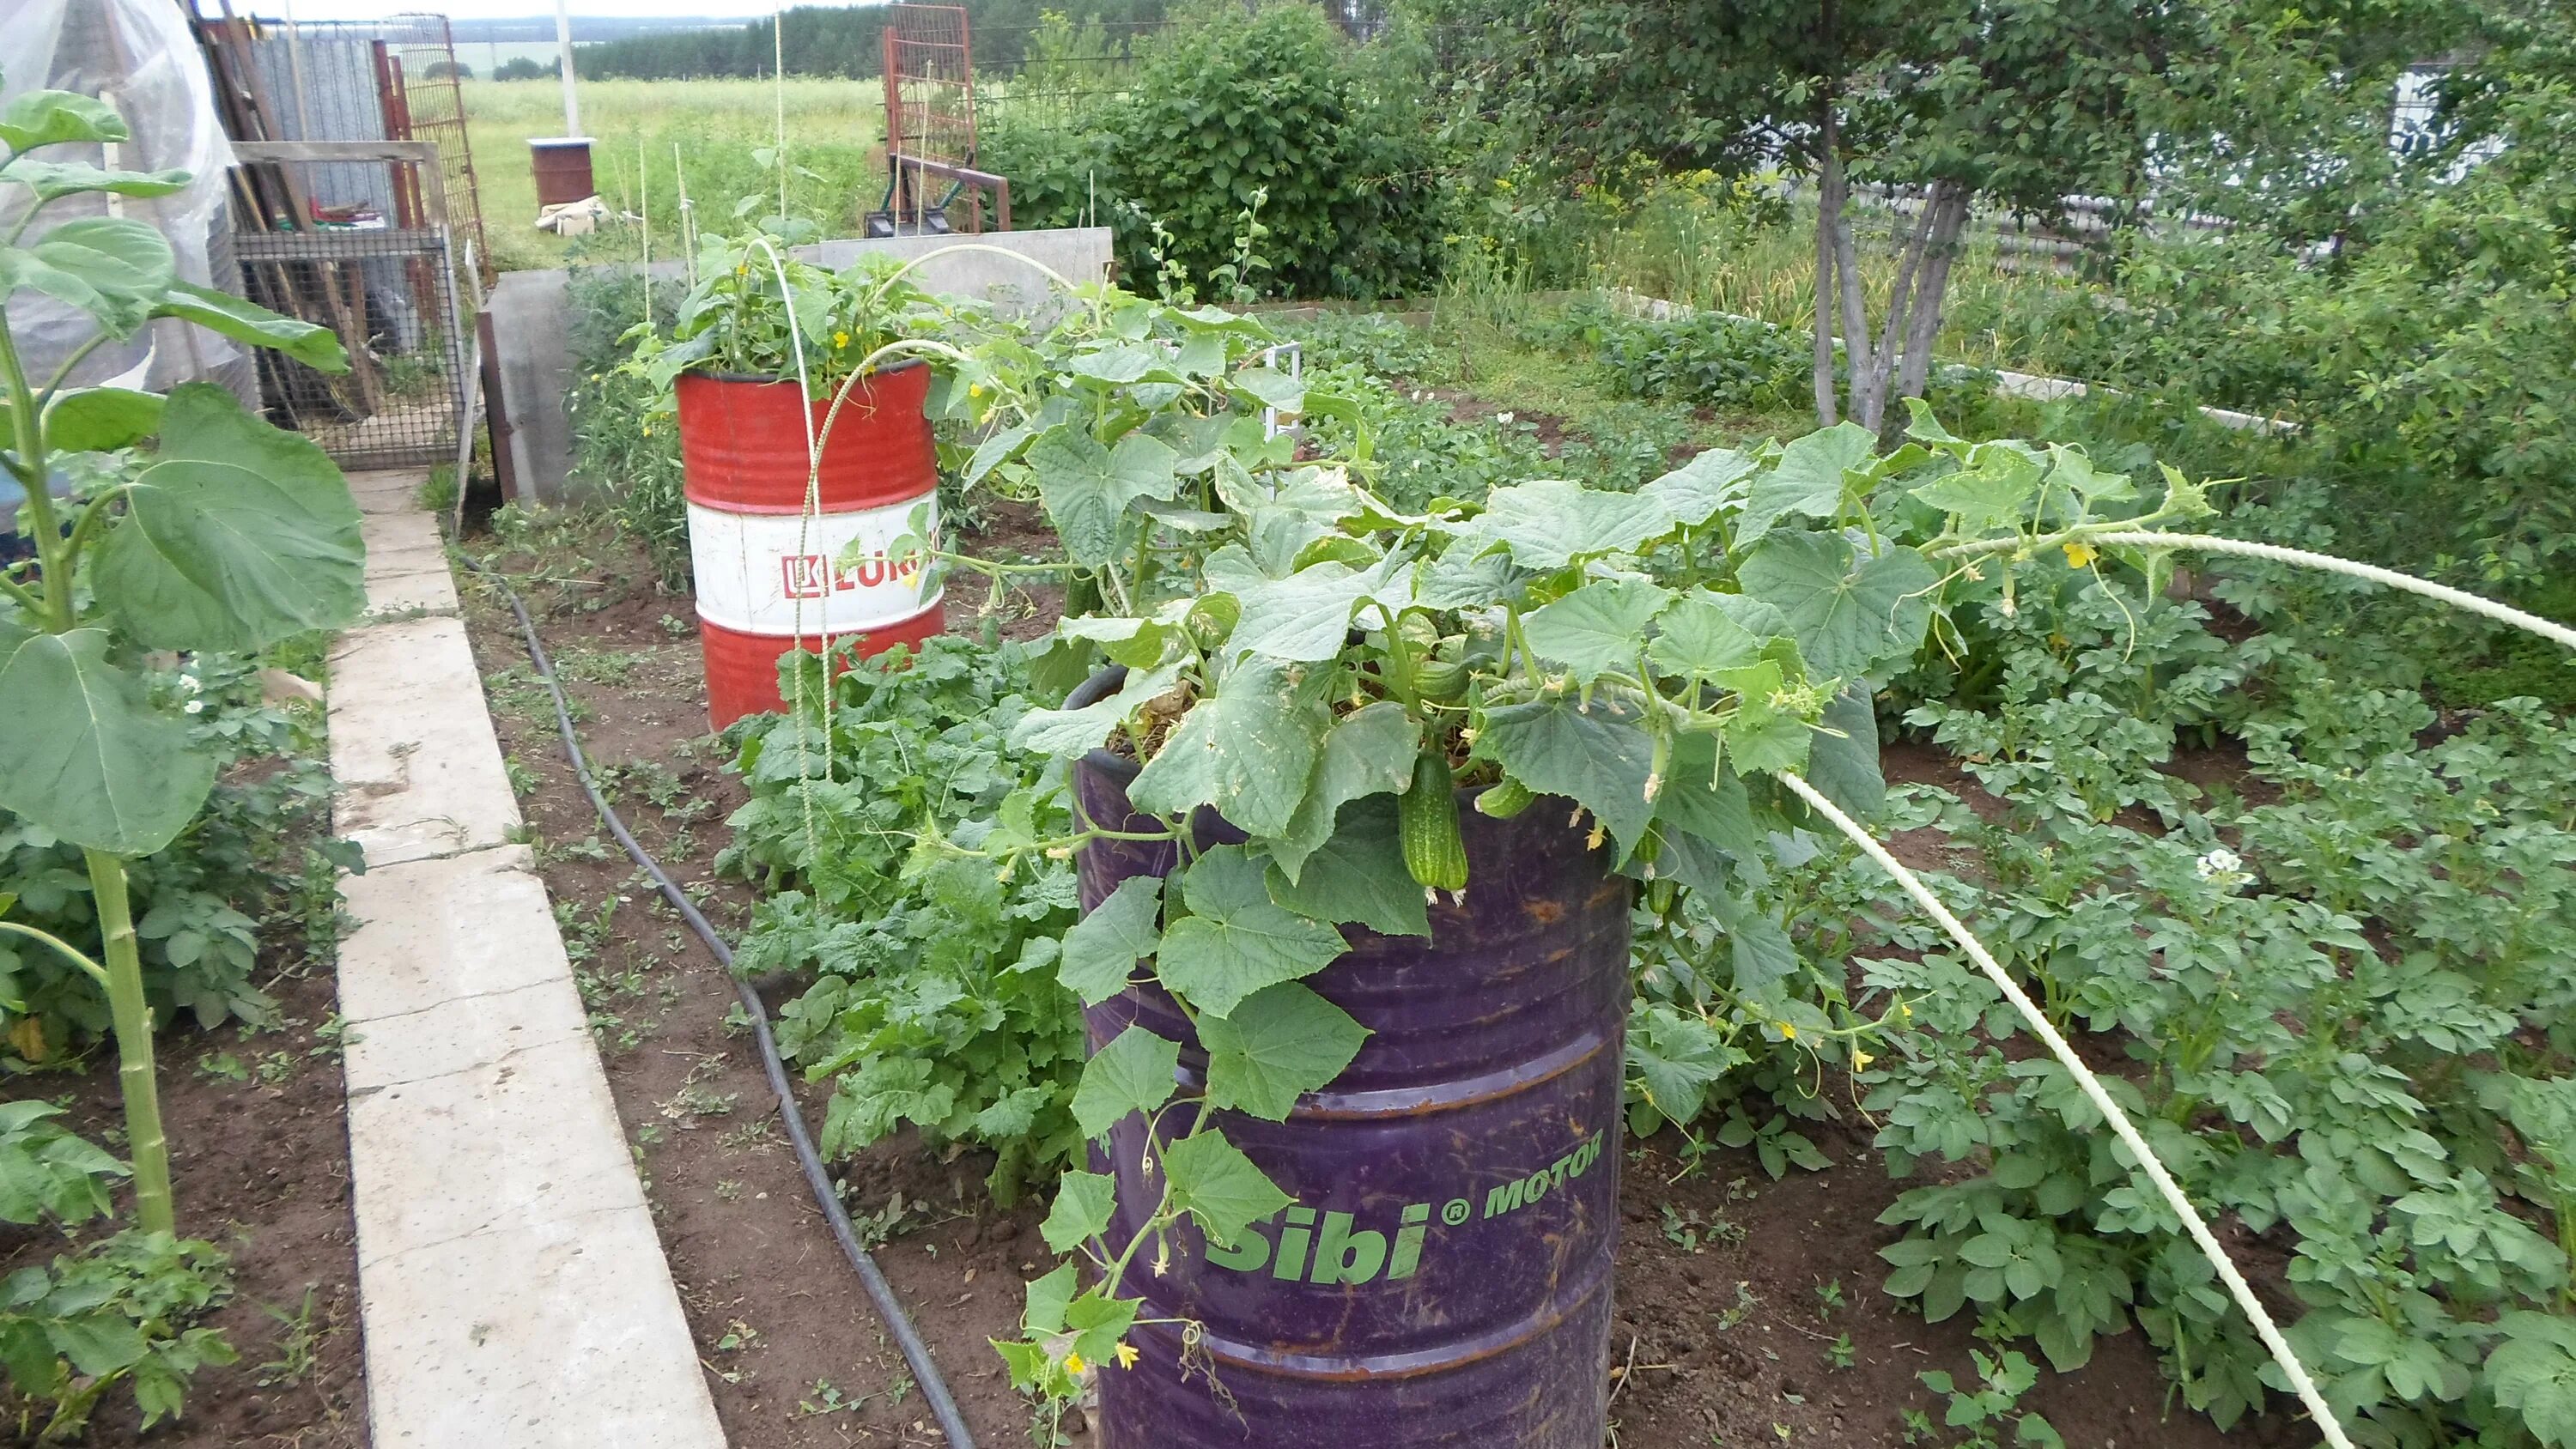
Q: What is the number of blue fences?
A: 0